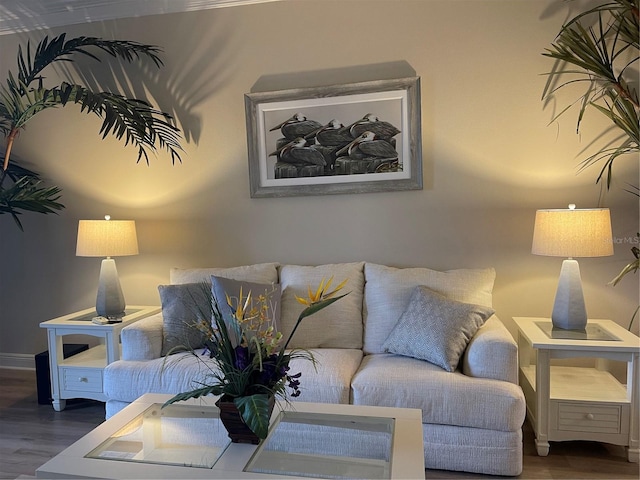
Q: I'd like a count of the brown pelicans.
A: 5